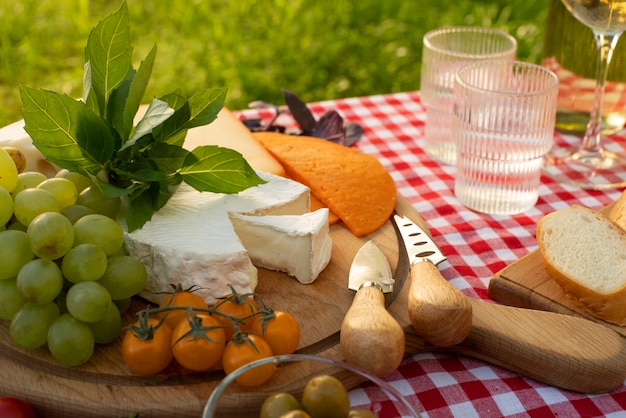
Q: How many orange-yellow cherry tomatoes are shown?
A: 6